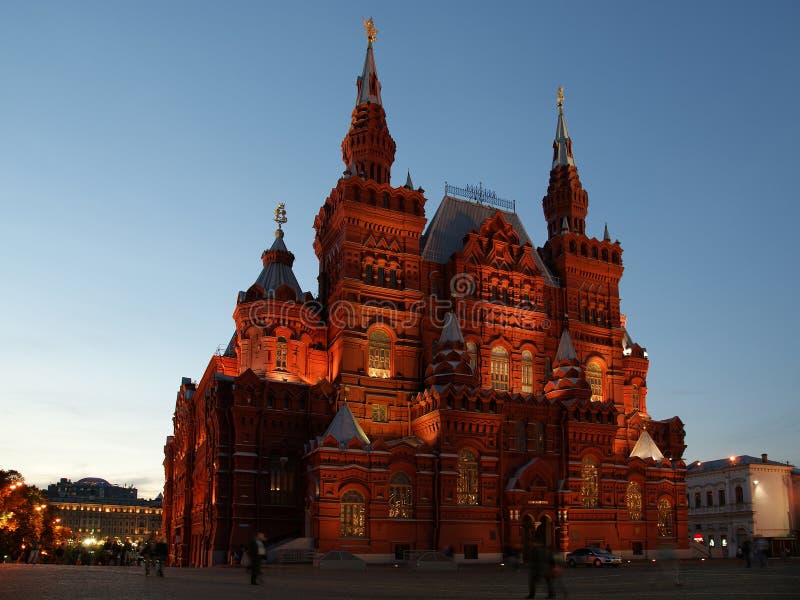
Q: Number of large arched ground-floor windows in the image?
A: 6